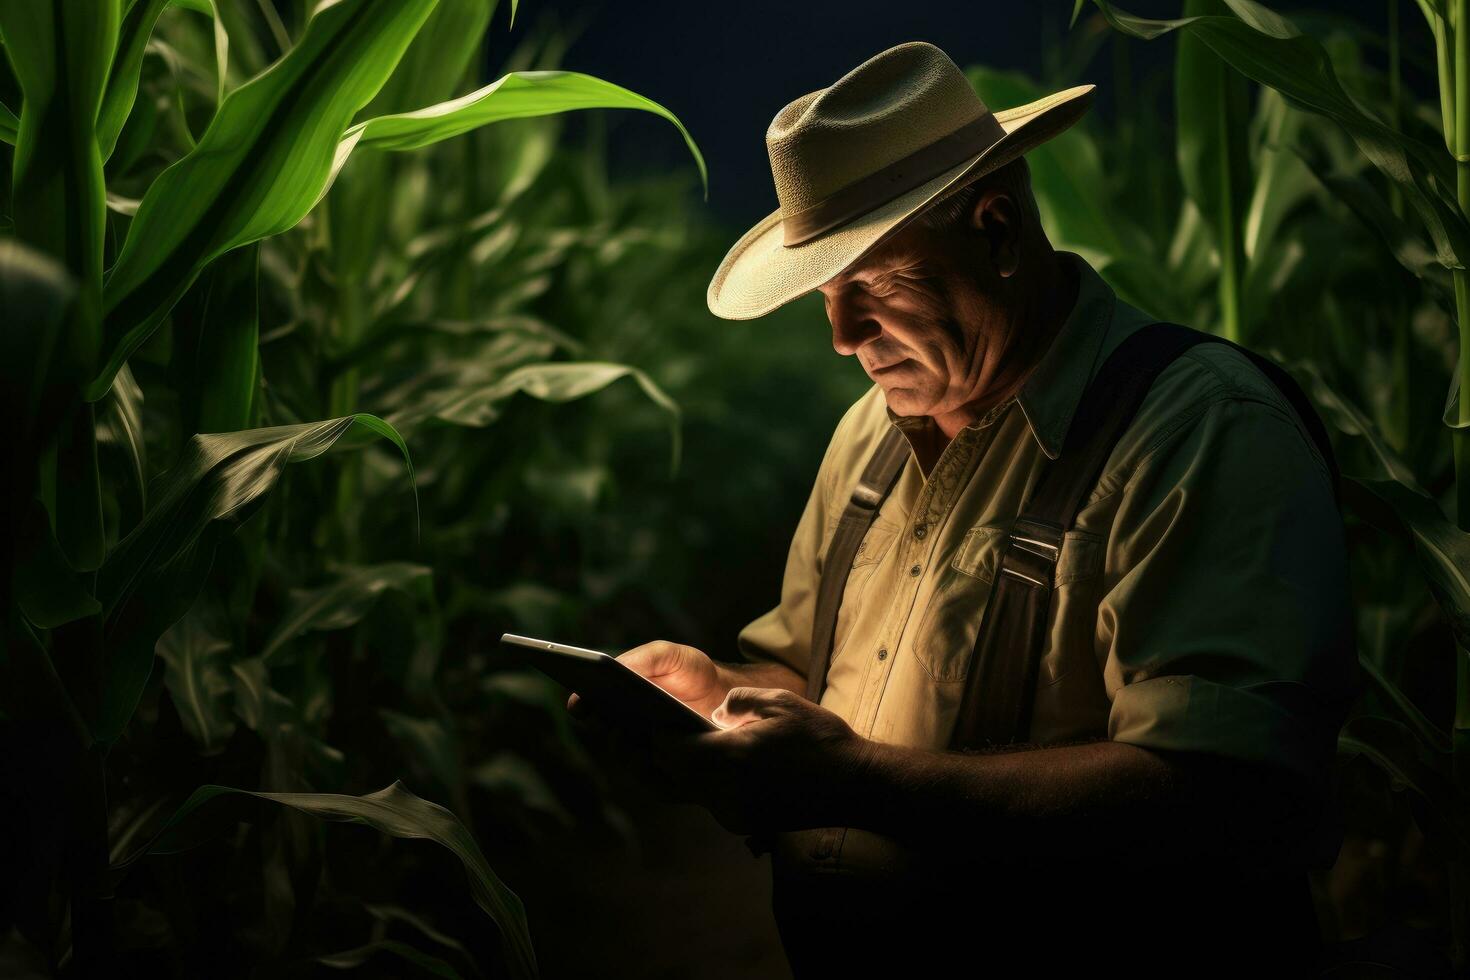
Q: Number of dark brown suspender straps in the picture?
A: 2